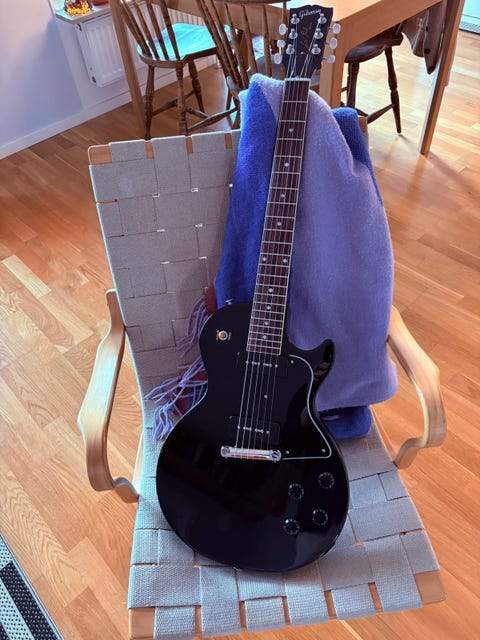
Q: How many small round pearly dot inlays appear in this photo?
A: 10